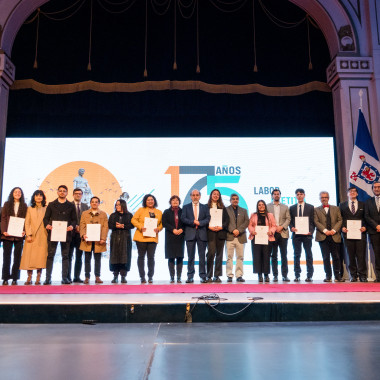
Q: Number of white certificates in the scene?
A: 8